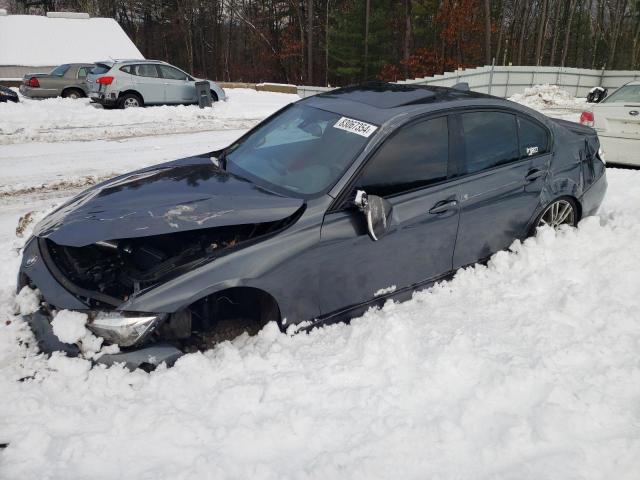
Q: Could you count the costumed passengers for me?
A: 0